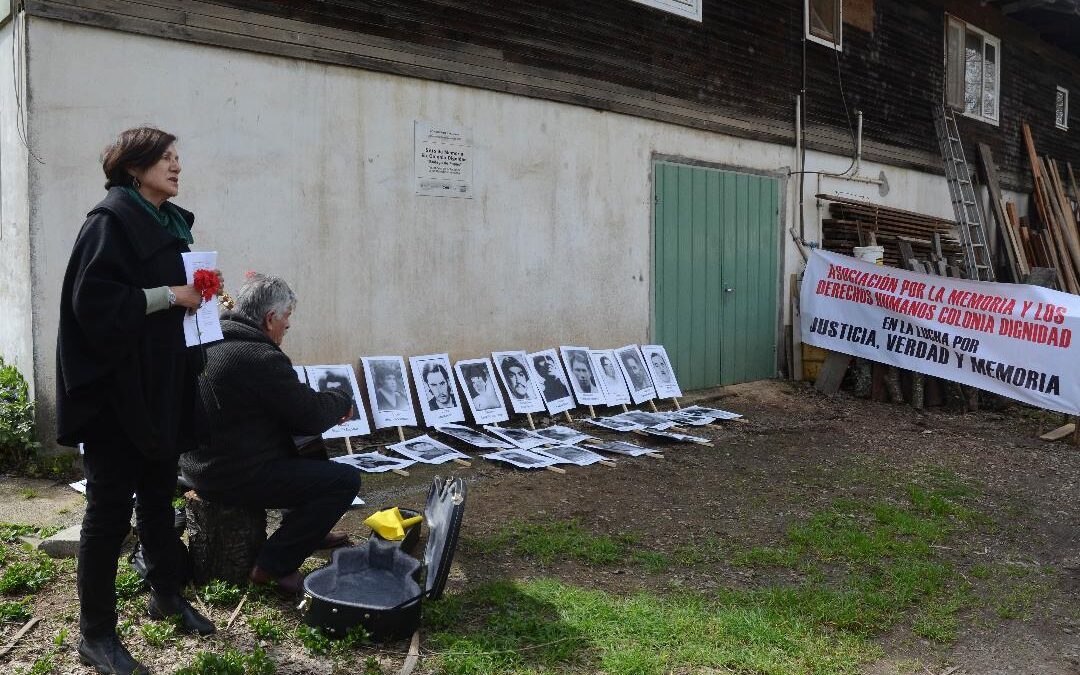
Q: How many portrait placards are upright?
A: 11